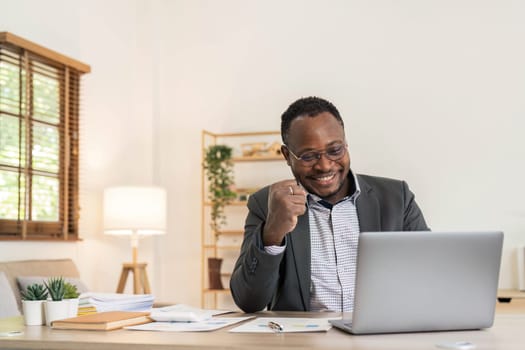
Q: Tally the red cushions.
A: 0